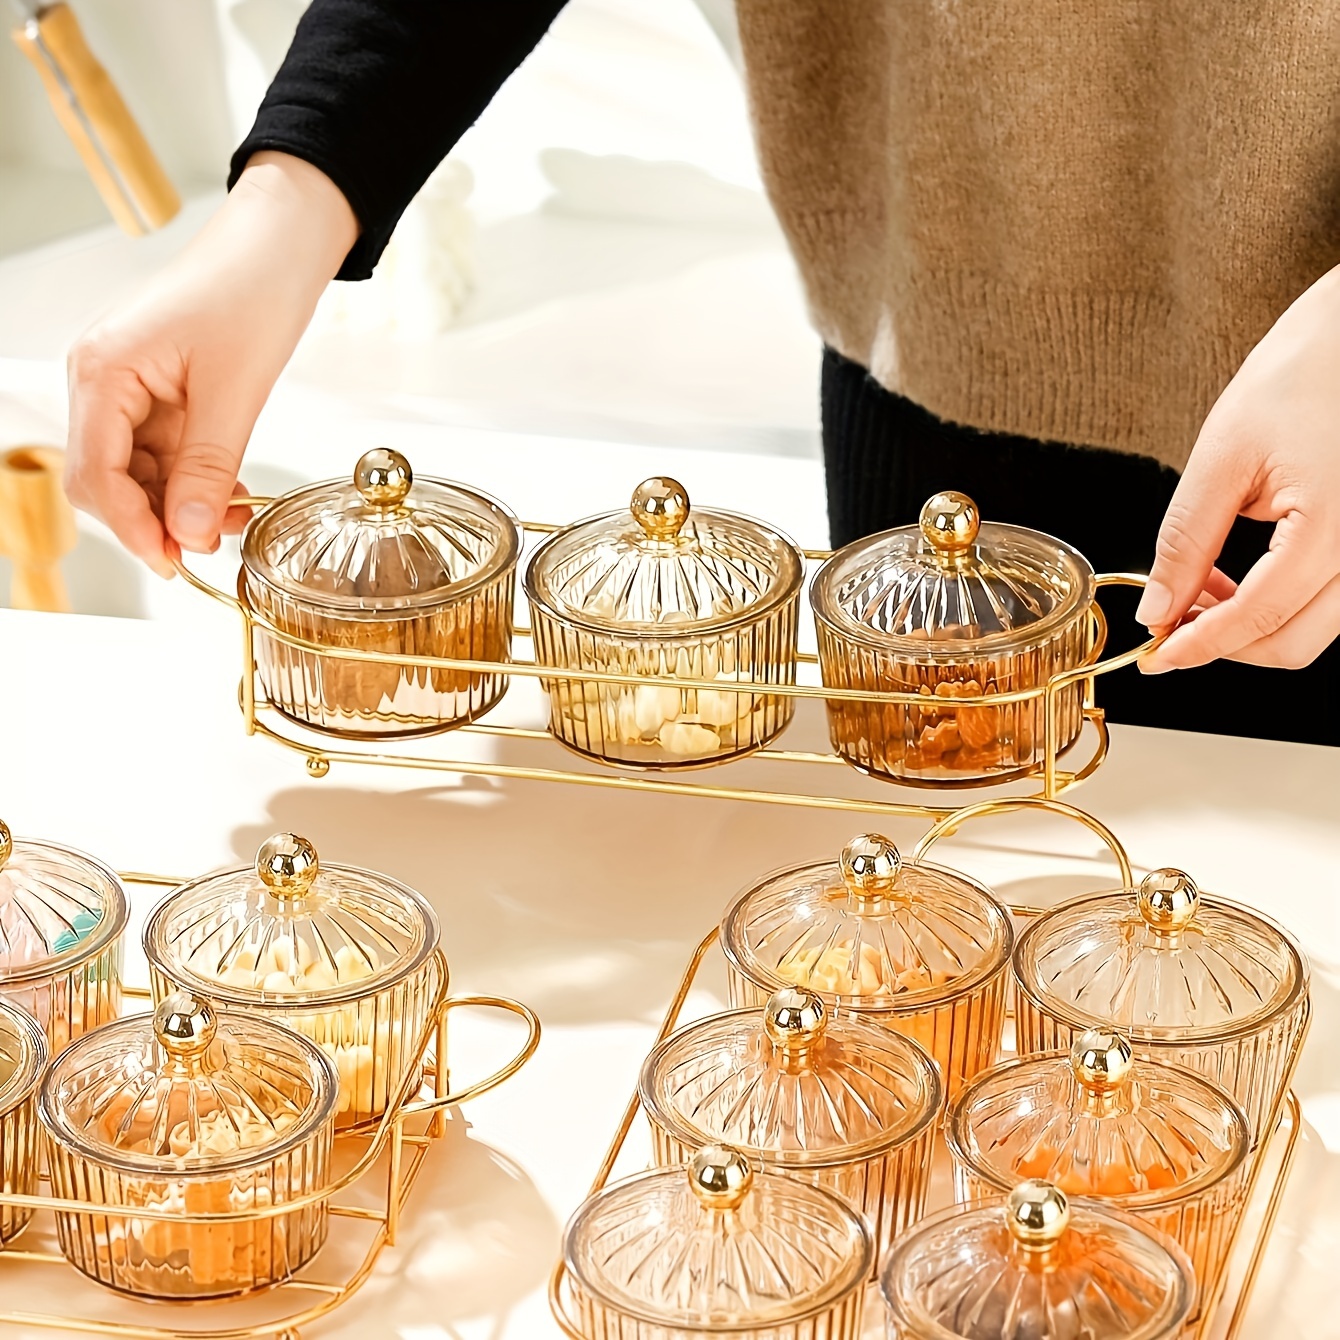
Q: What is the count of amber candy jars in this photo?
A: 13